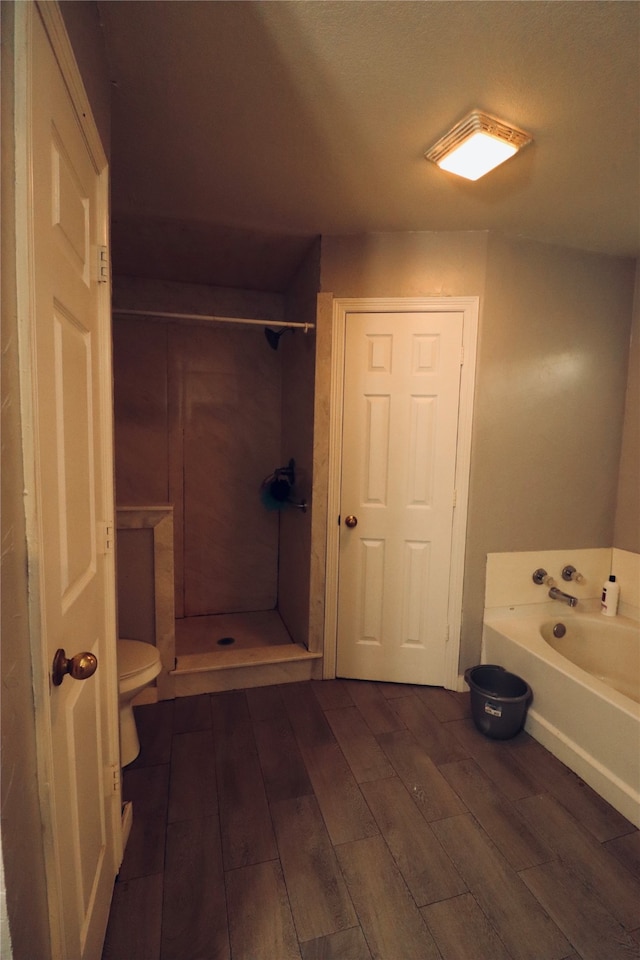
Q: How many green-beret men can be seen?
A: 0